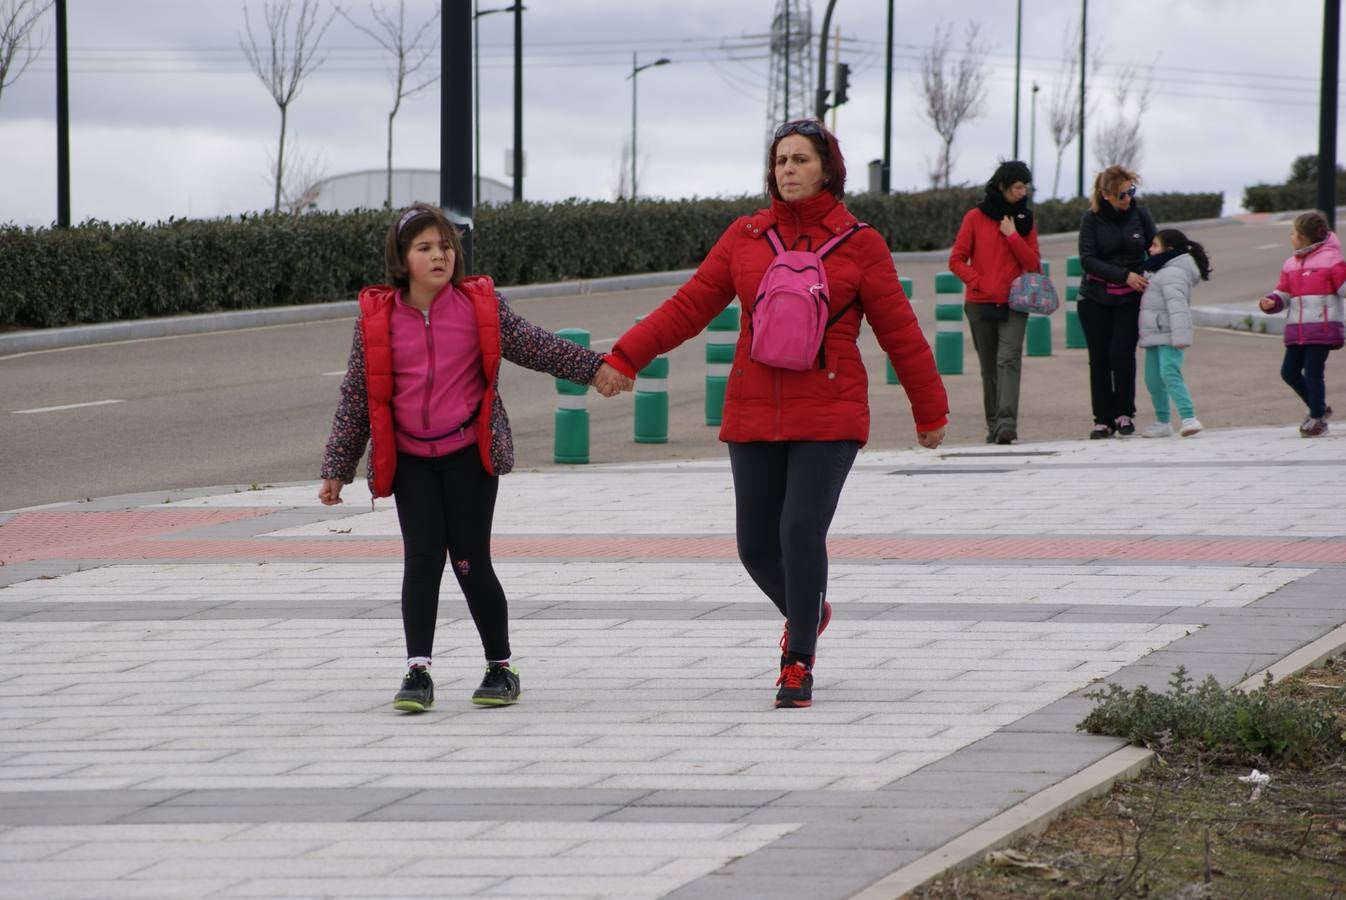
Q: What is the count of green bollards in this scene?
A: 7